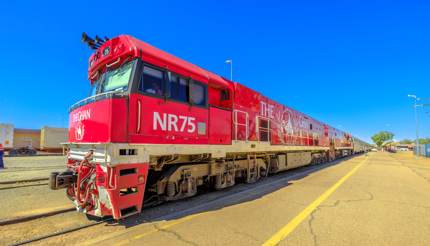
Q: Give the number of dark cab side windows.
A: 3